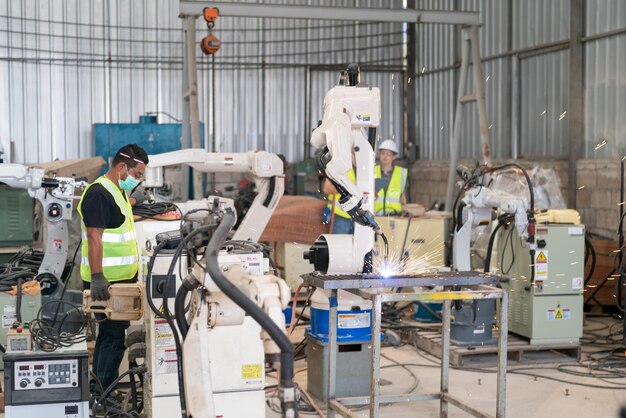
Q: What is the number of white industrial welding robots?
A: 5